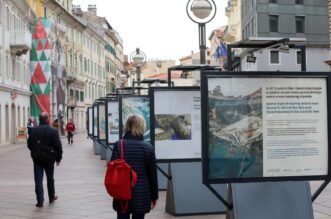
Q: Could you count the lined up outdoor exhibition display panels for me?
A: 7